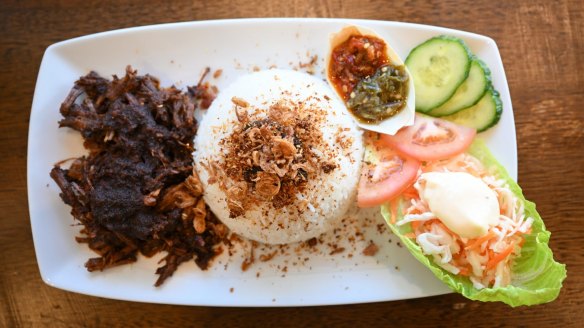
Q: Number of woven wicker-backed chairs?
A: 0